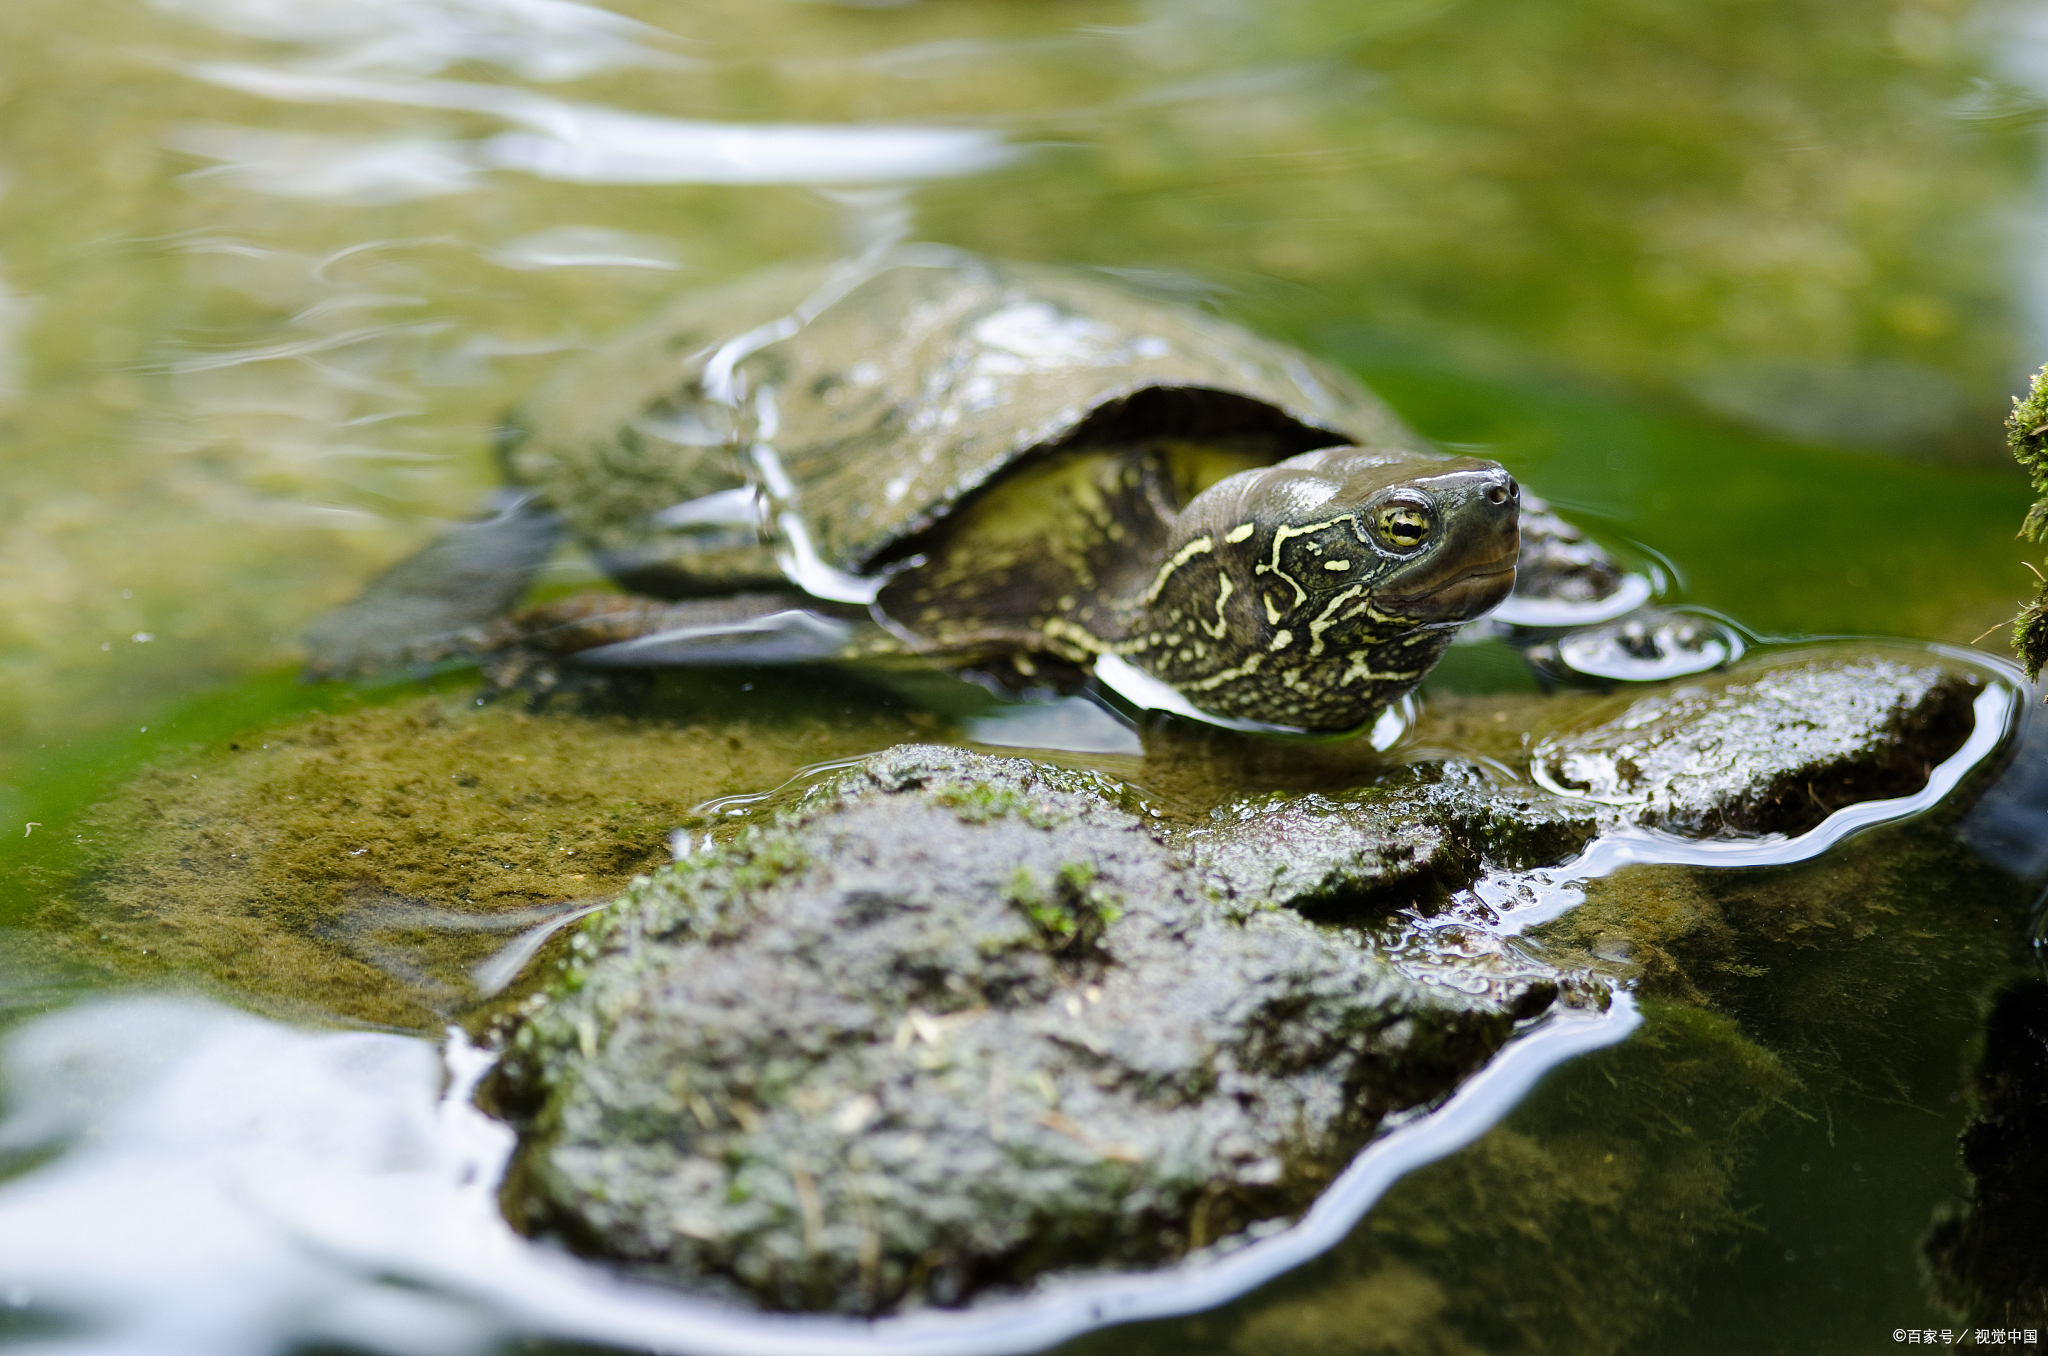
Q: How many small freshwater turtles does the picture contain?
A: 1